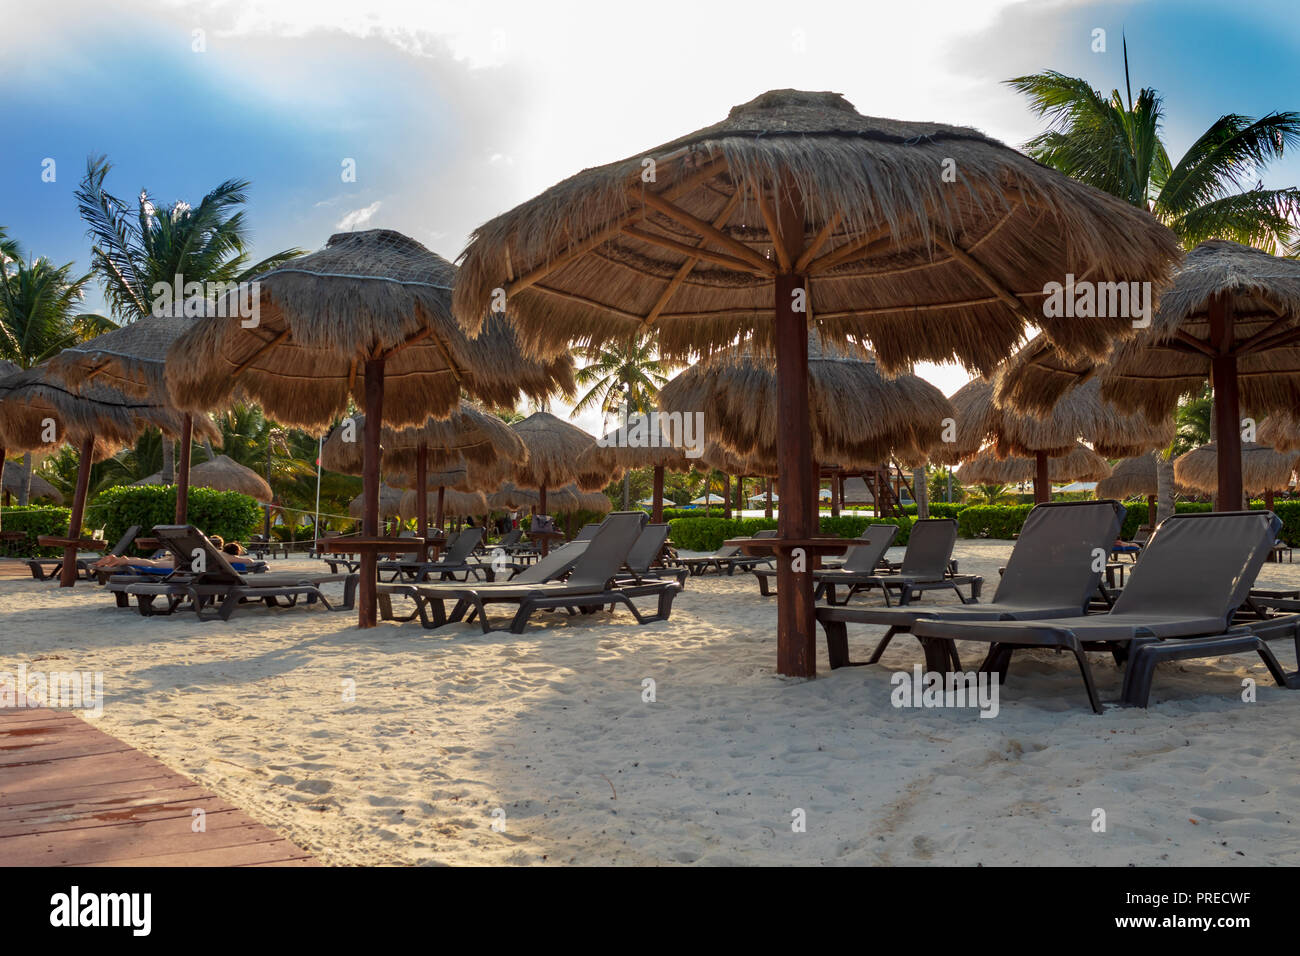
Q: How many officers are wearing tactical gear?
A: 0